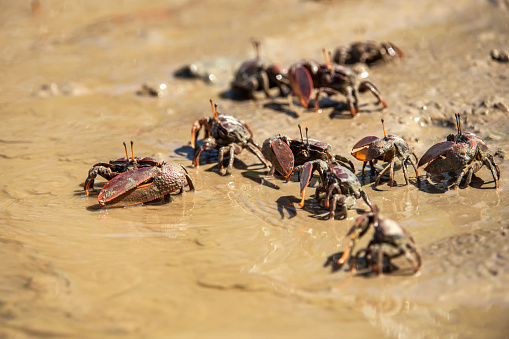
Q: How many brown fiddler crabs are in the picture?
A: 10